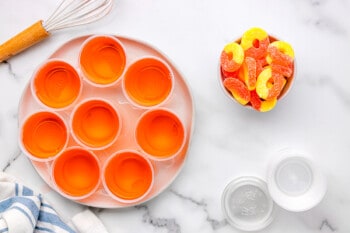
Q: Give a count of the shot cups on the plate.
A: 8